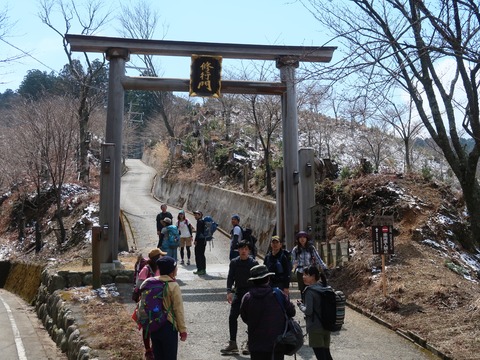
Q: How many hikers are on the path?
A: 12